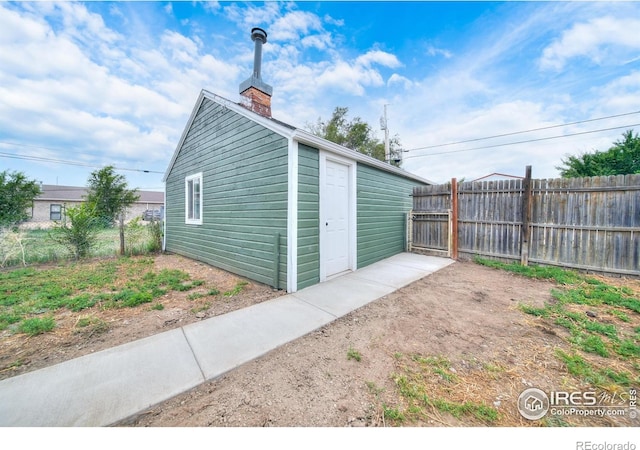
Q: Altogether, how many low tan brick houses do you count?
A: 1